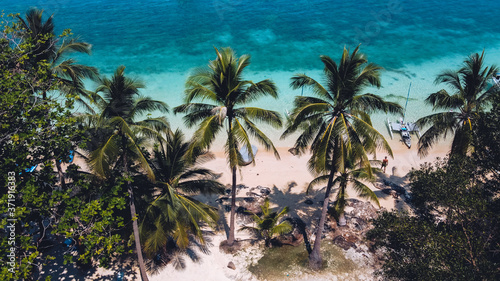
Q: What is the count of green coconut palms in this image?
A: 8